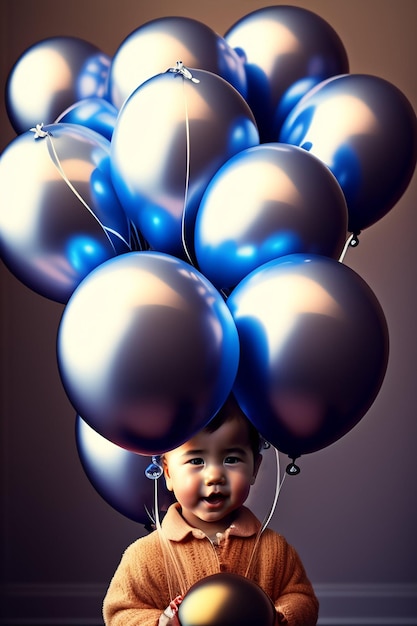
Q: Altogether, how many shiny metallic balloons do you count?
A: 12